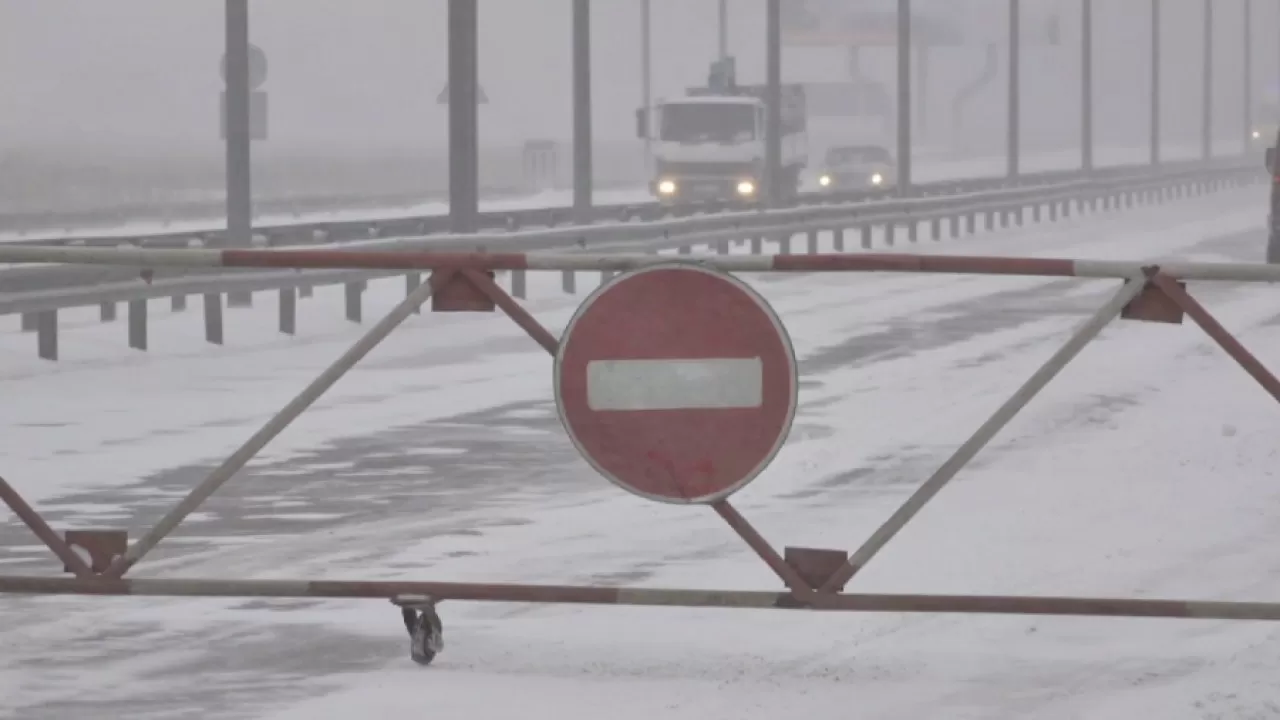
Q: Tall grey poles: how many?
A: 12